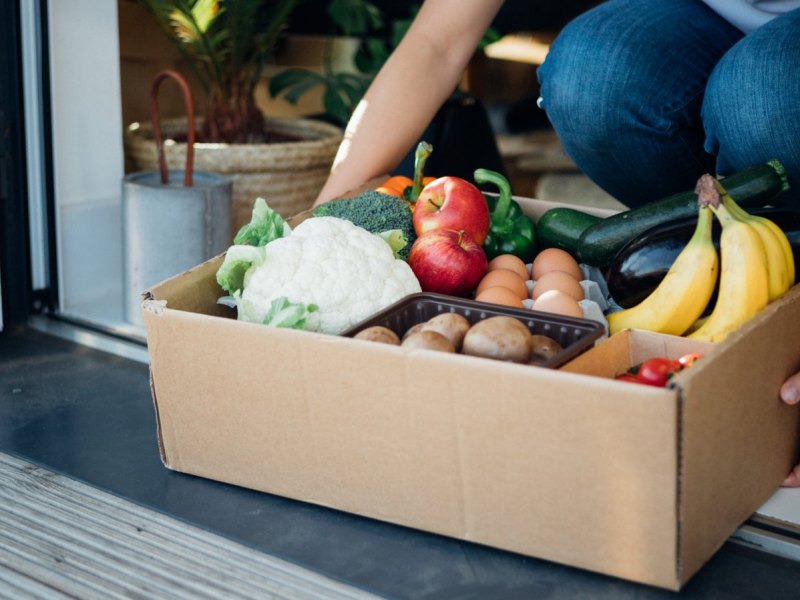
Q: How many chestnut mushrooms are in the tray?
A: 6